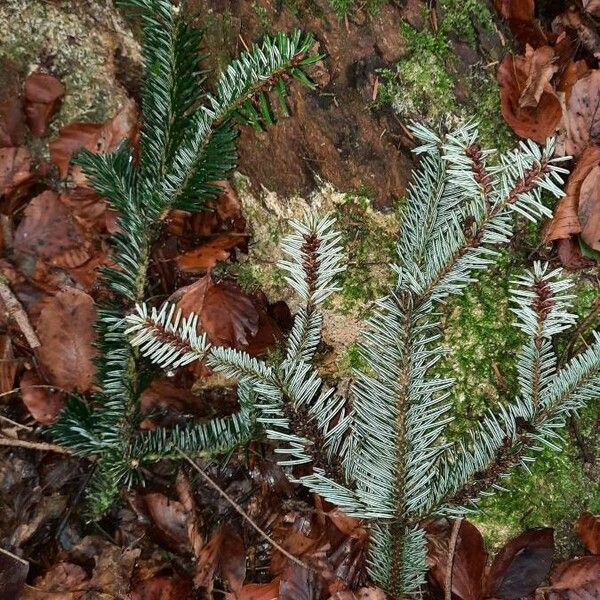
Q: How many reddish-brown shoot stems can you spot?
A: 5